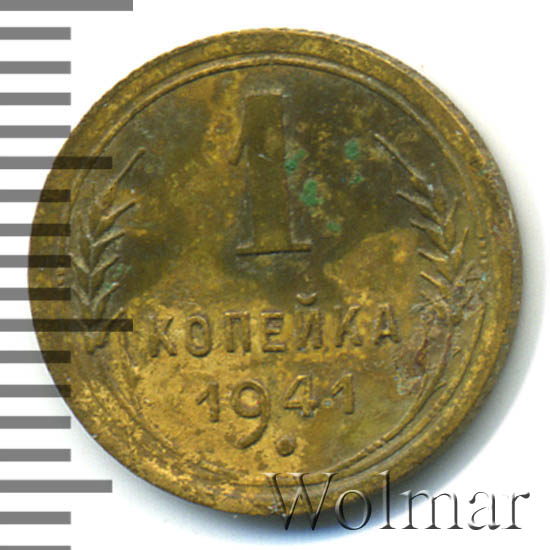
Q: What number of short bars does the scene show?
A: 14